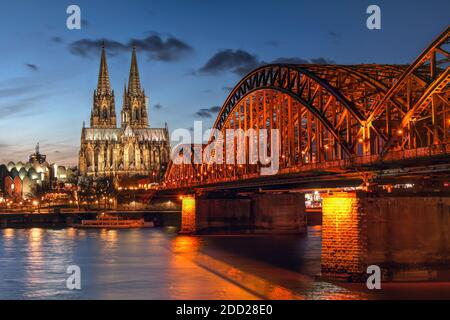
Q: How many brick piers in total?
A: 2